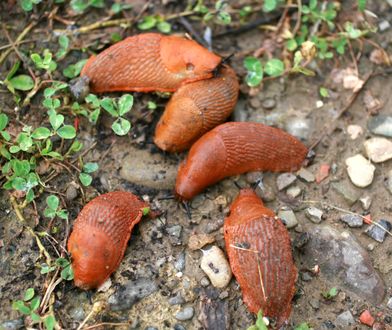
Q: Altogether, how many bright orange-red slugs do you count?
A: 5